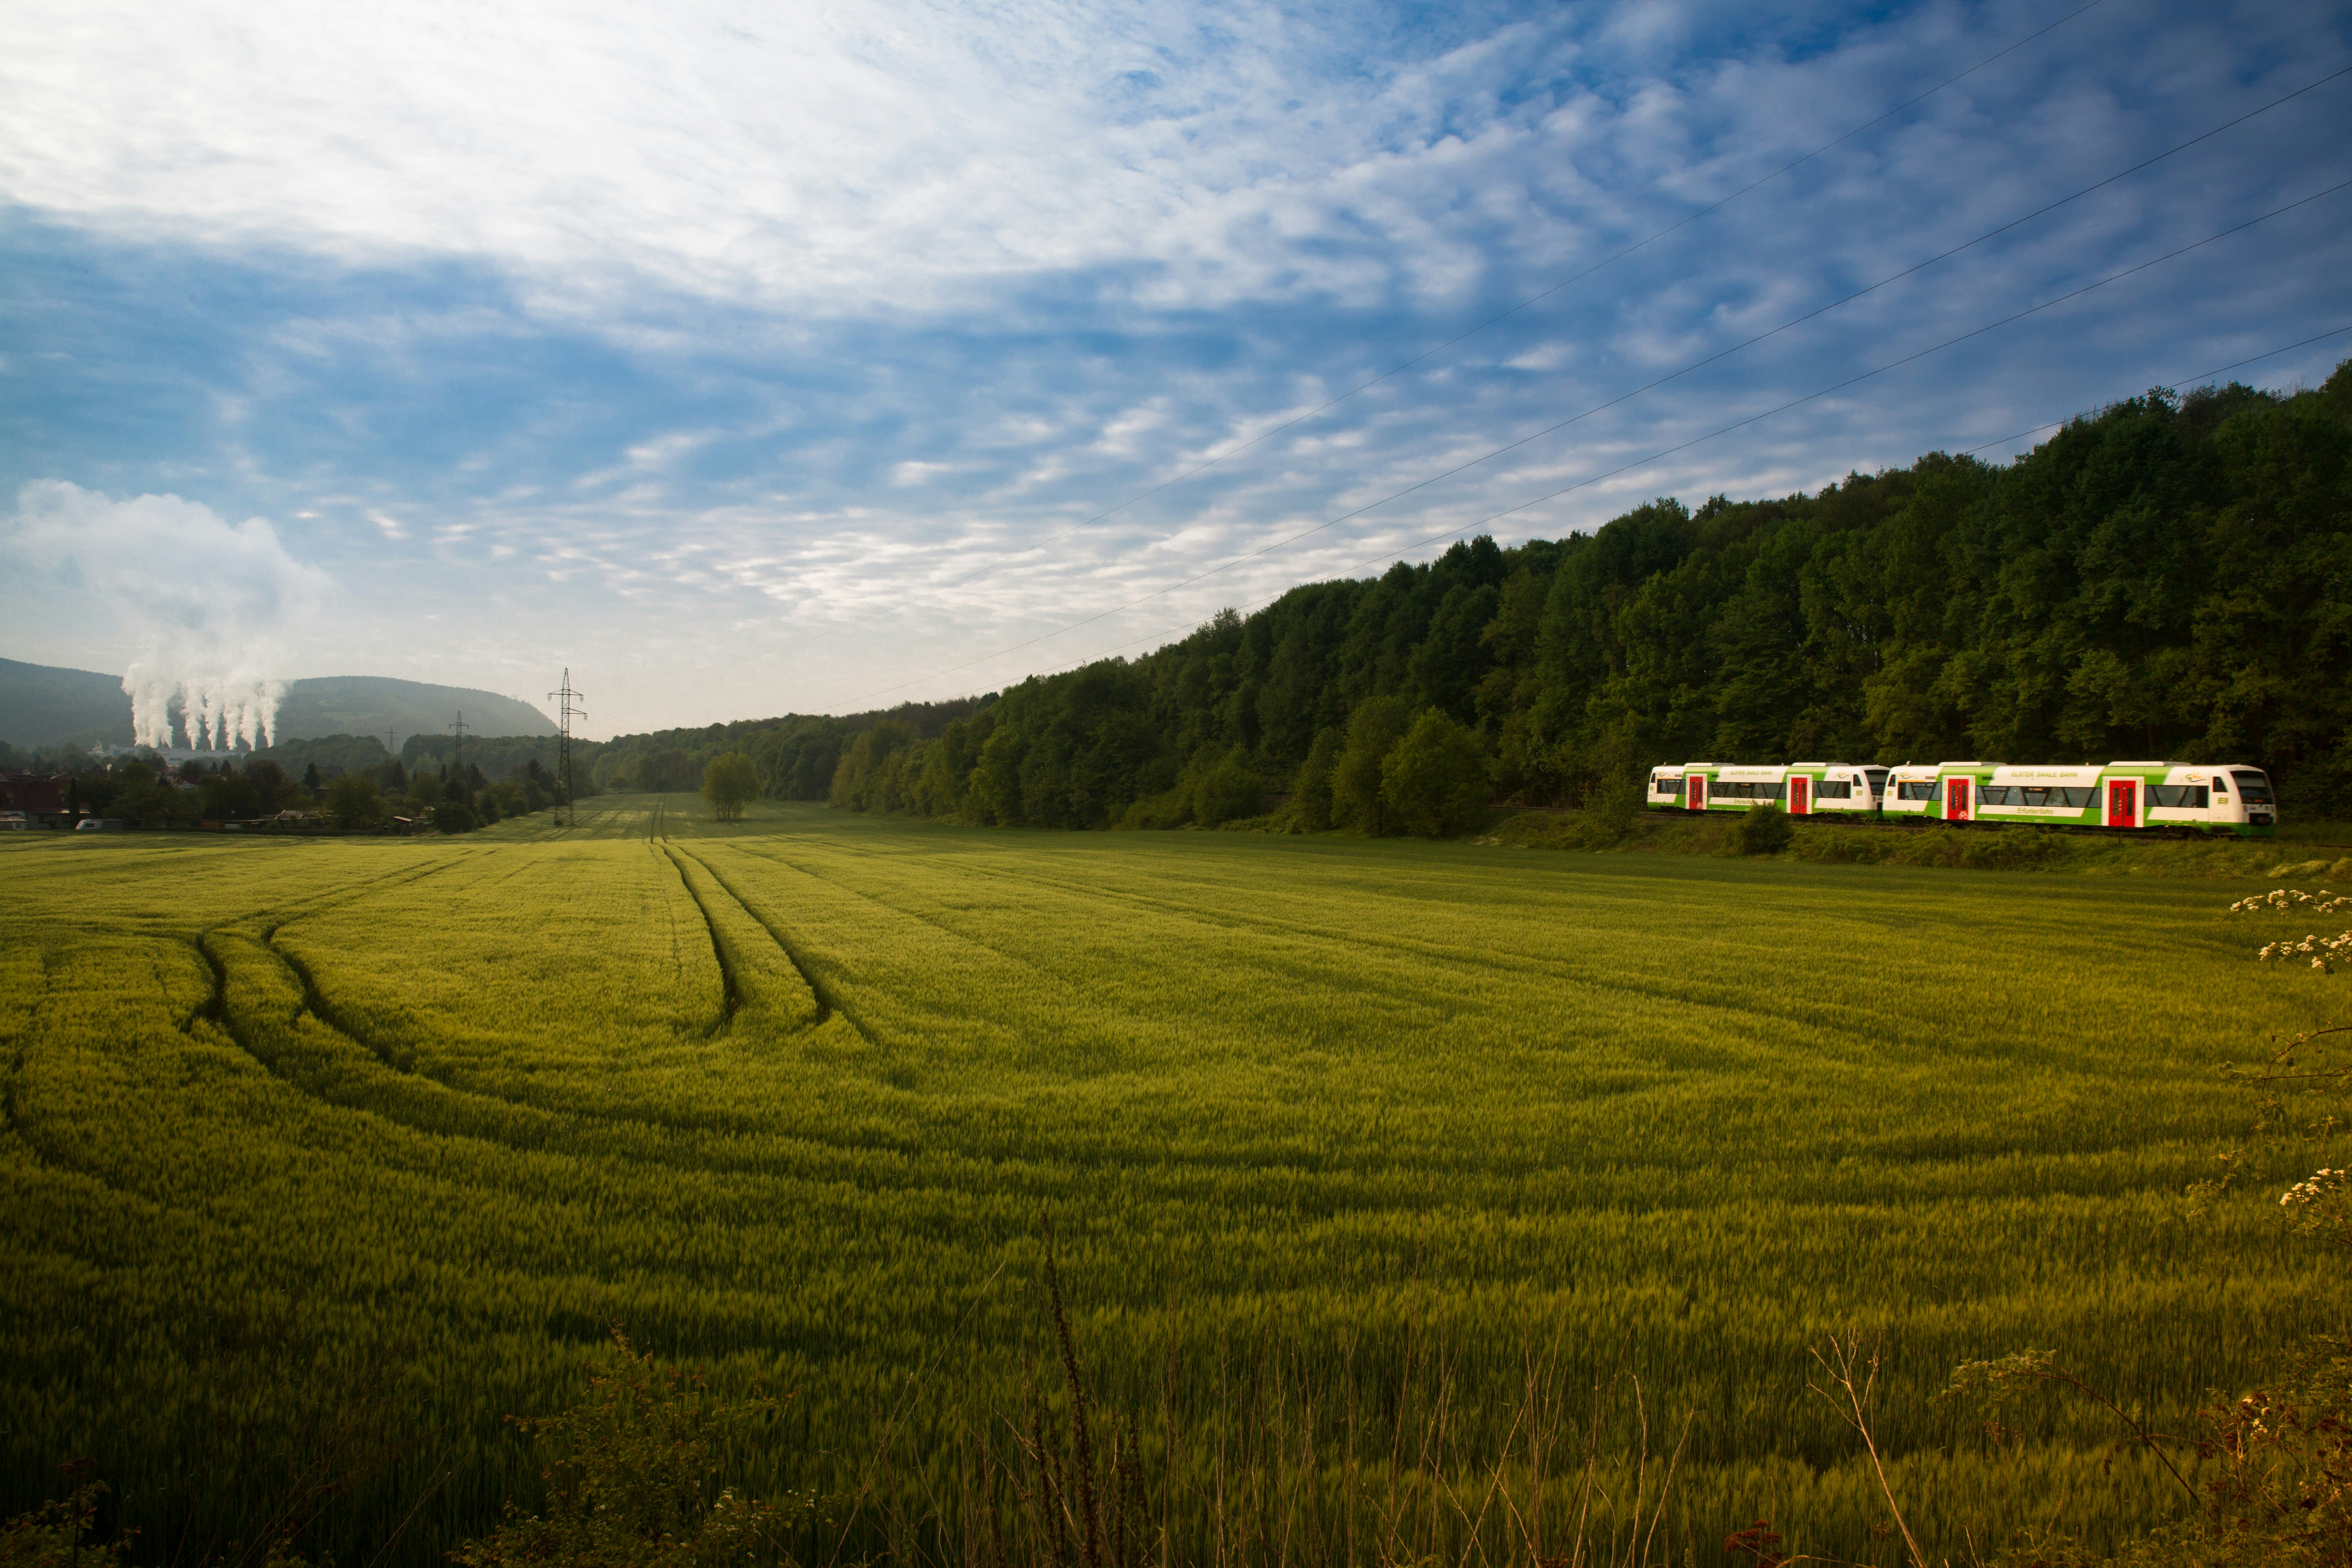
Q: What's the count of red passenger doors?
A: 4